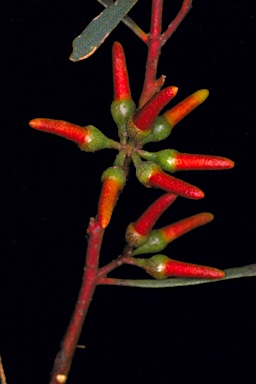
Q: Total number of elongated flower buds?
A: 10